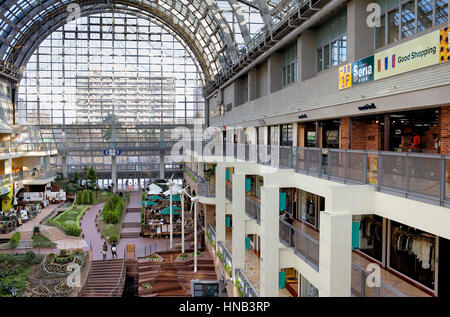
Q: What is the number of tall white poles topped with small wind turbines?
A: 3